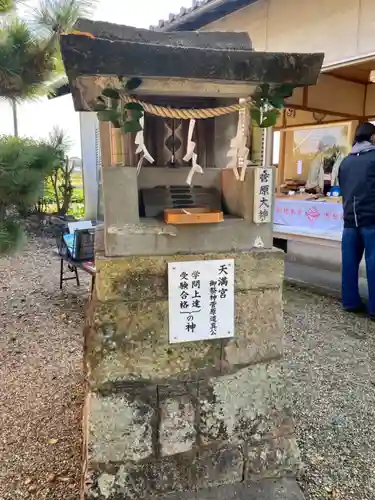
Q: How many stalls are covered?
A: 1